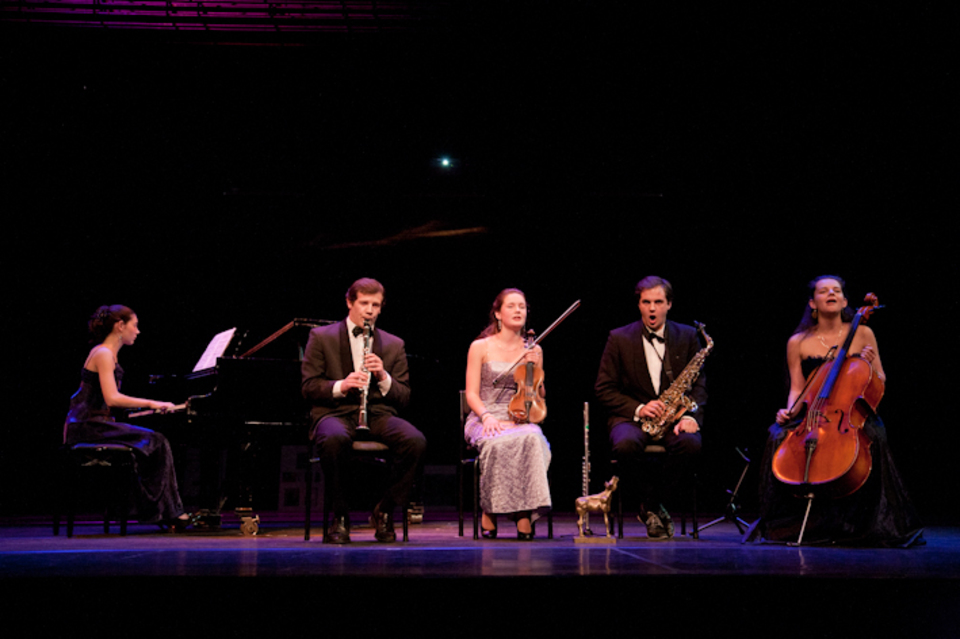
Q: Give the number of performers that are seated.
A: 5